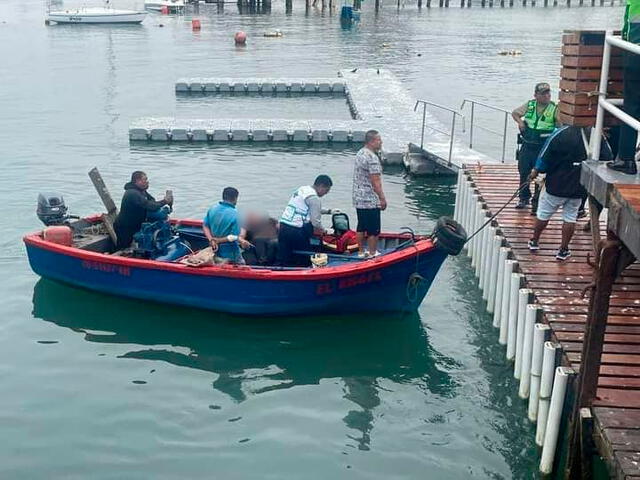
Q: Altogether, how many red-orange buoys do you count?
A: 3